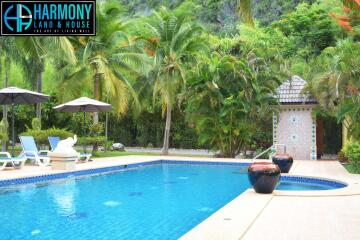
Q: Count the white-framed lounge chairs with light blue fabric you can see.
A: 3